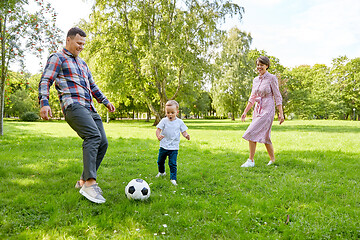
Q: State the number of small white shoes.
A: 2